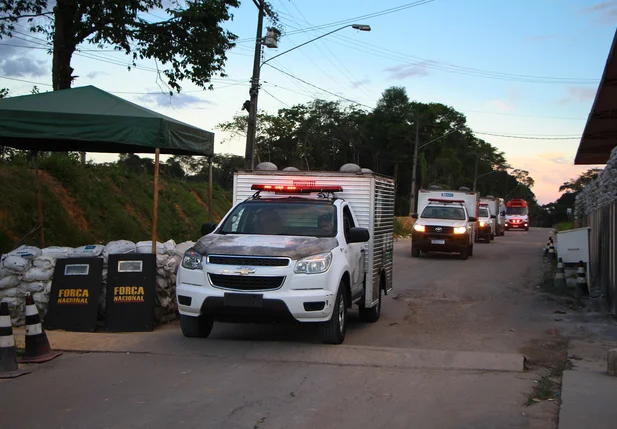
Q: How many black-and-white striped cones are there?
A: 6